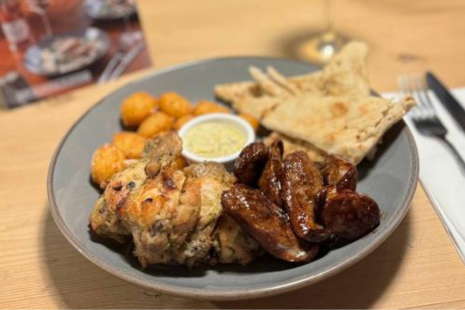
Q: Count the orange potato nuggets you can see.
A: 8